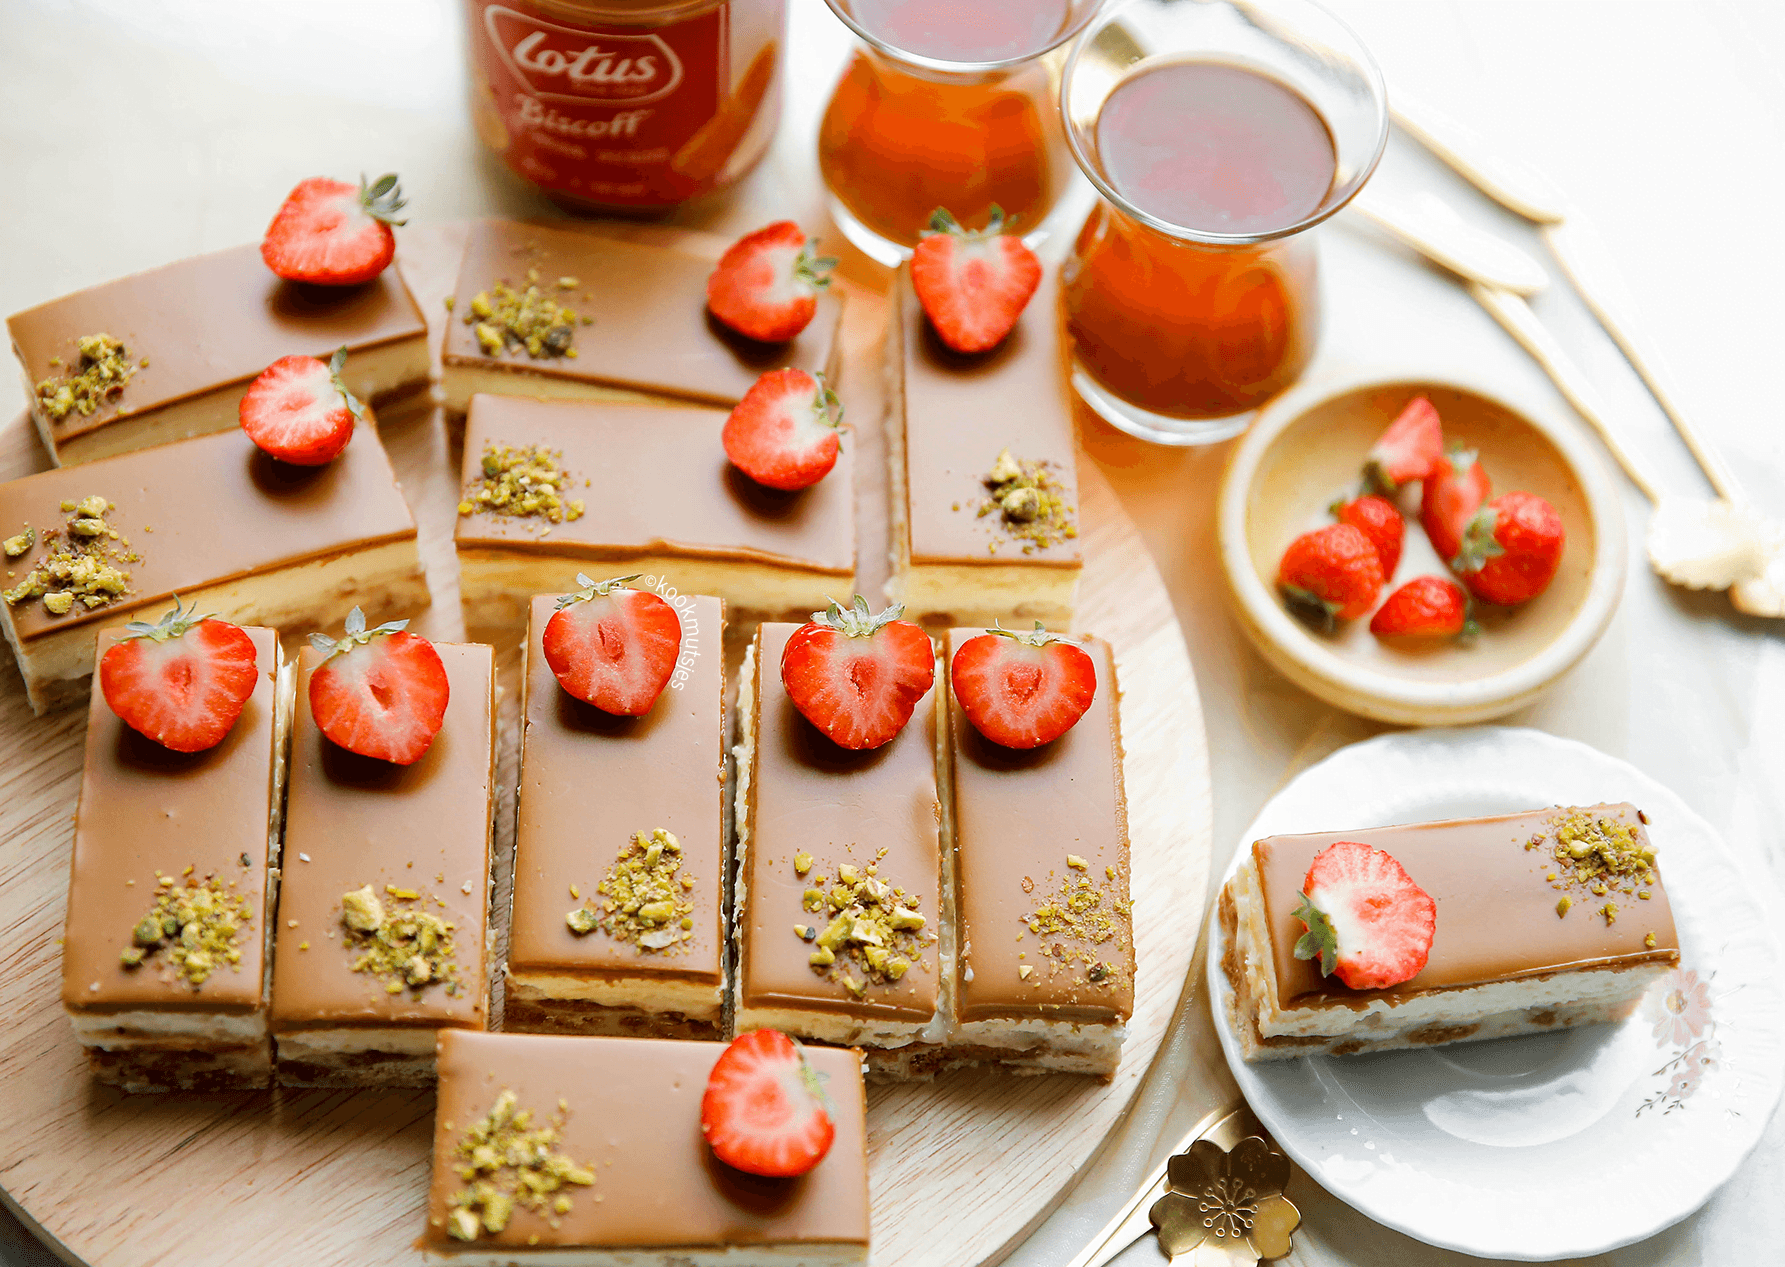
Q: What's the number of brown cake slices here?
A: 12